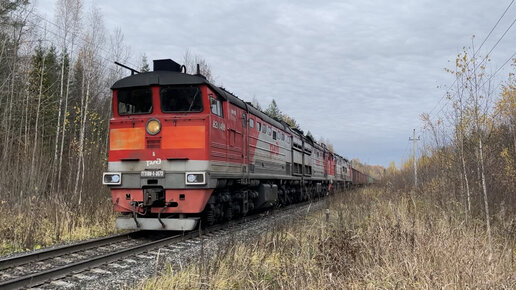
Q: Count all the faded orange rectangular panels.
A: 2